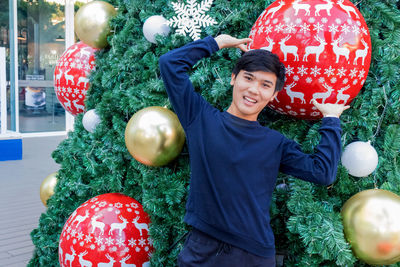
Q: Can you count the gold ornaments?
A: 4